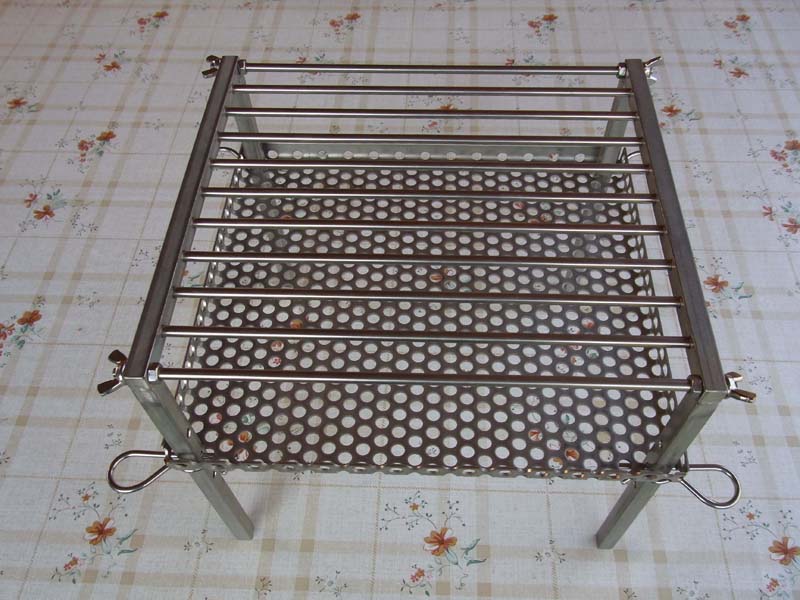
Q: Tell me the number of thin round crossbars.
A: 11